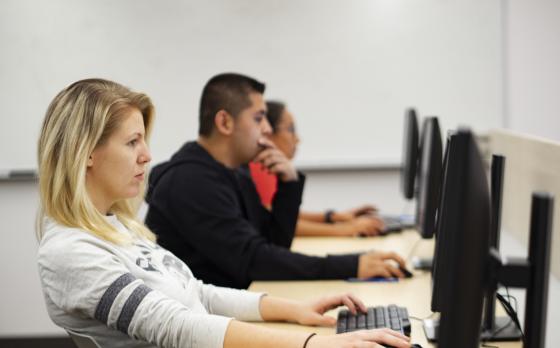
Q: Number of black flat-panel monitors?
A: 4